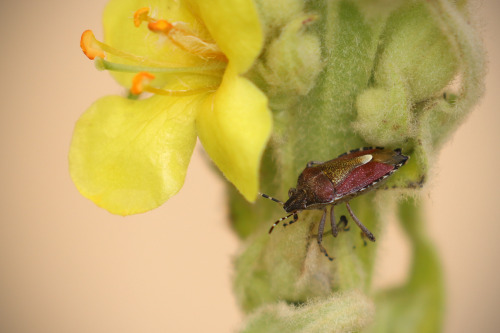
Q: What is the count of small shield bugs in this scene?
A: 1